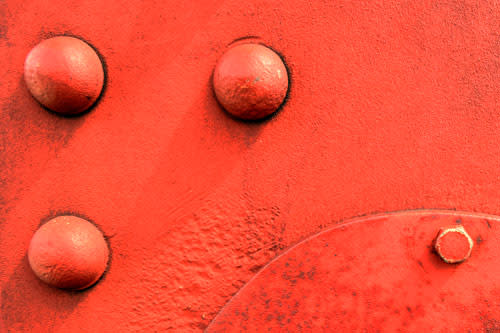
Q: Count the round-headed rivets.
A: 3